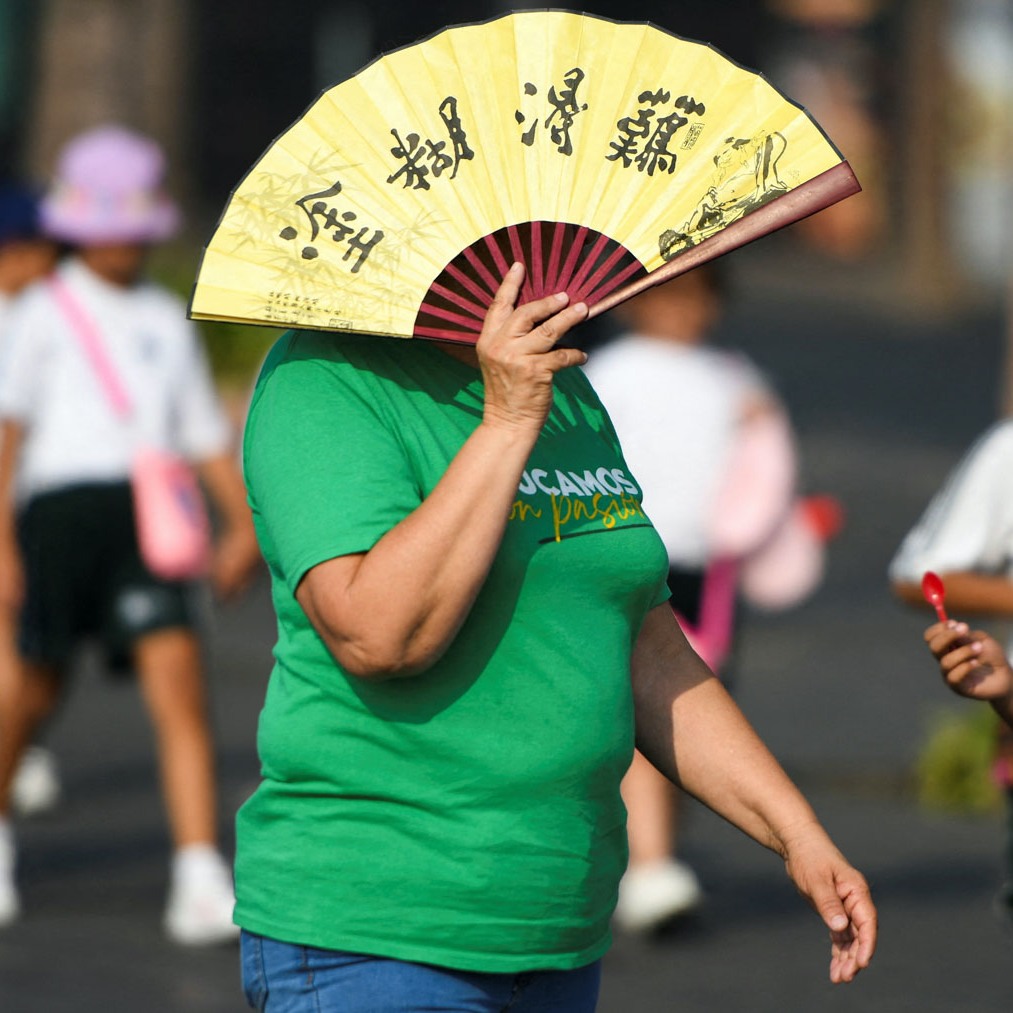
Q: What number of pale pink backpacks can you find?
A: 1